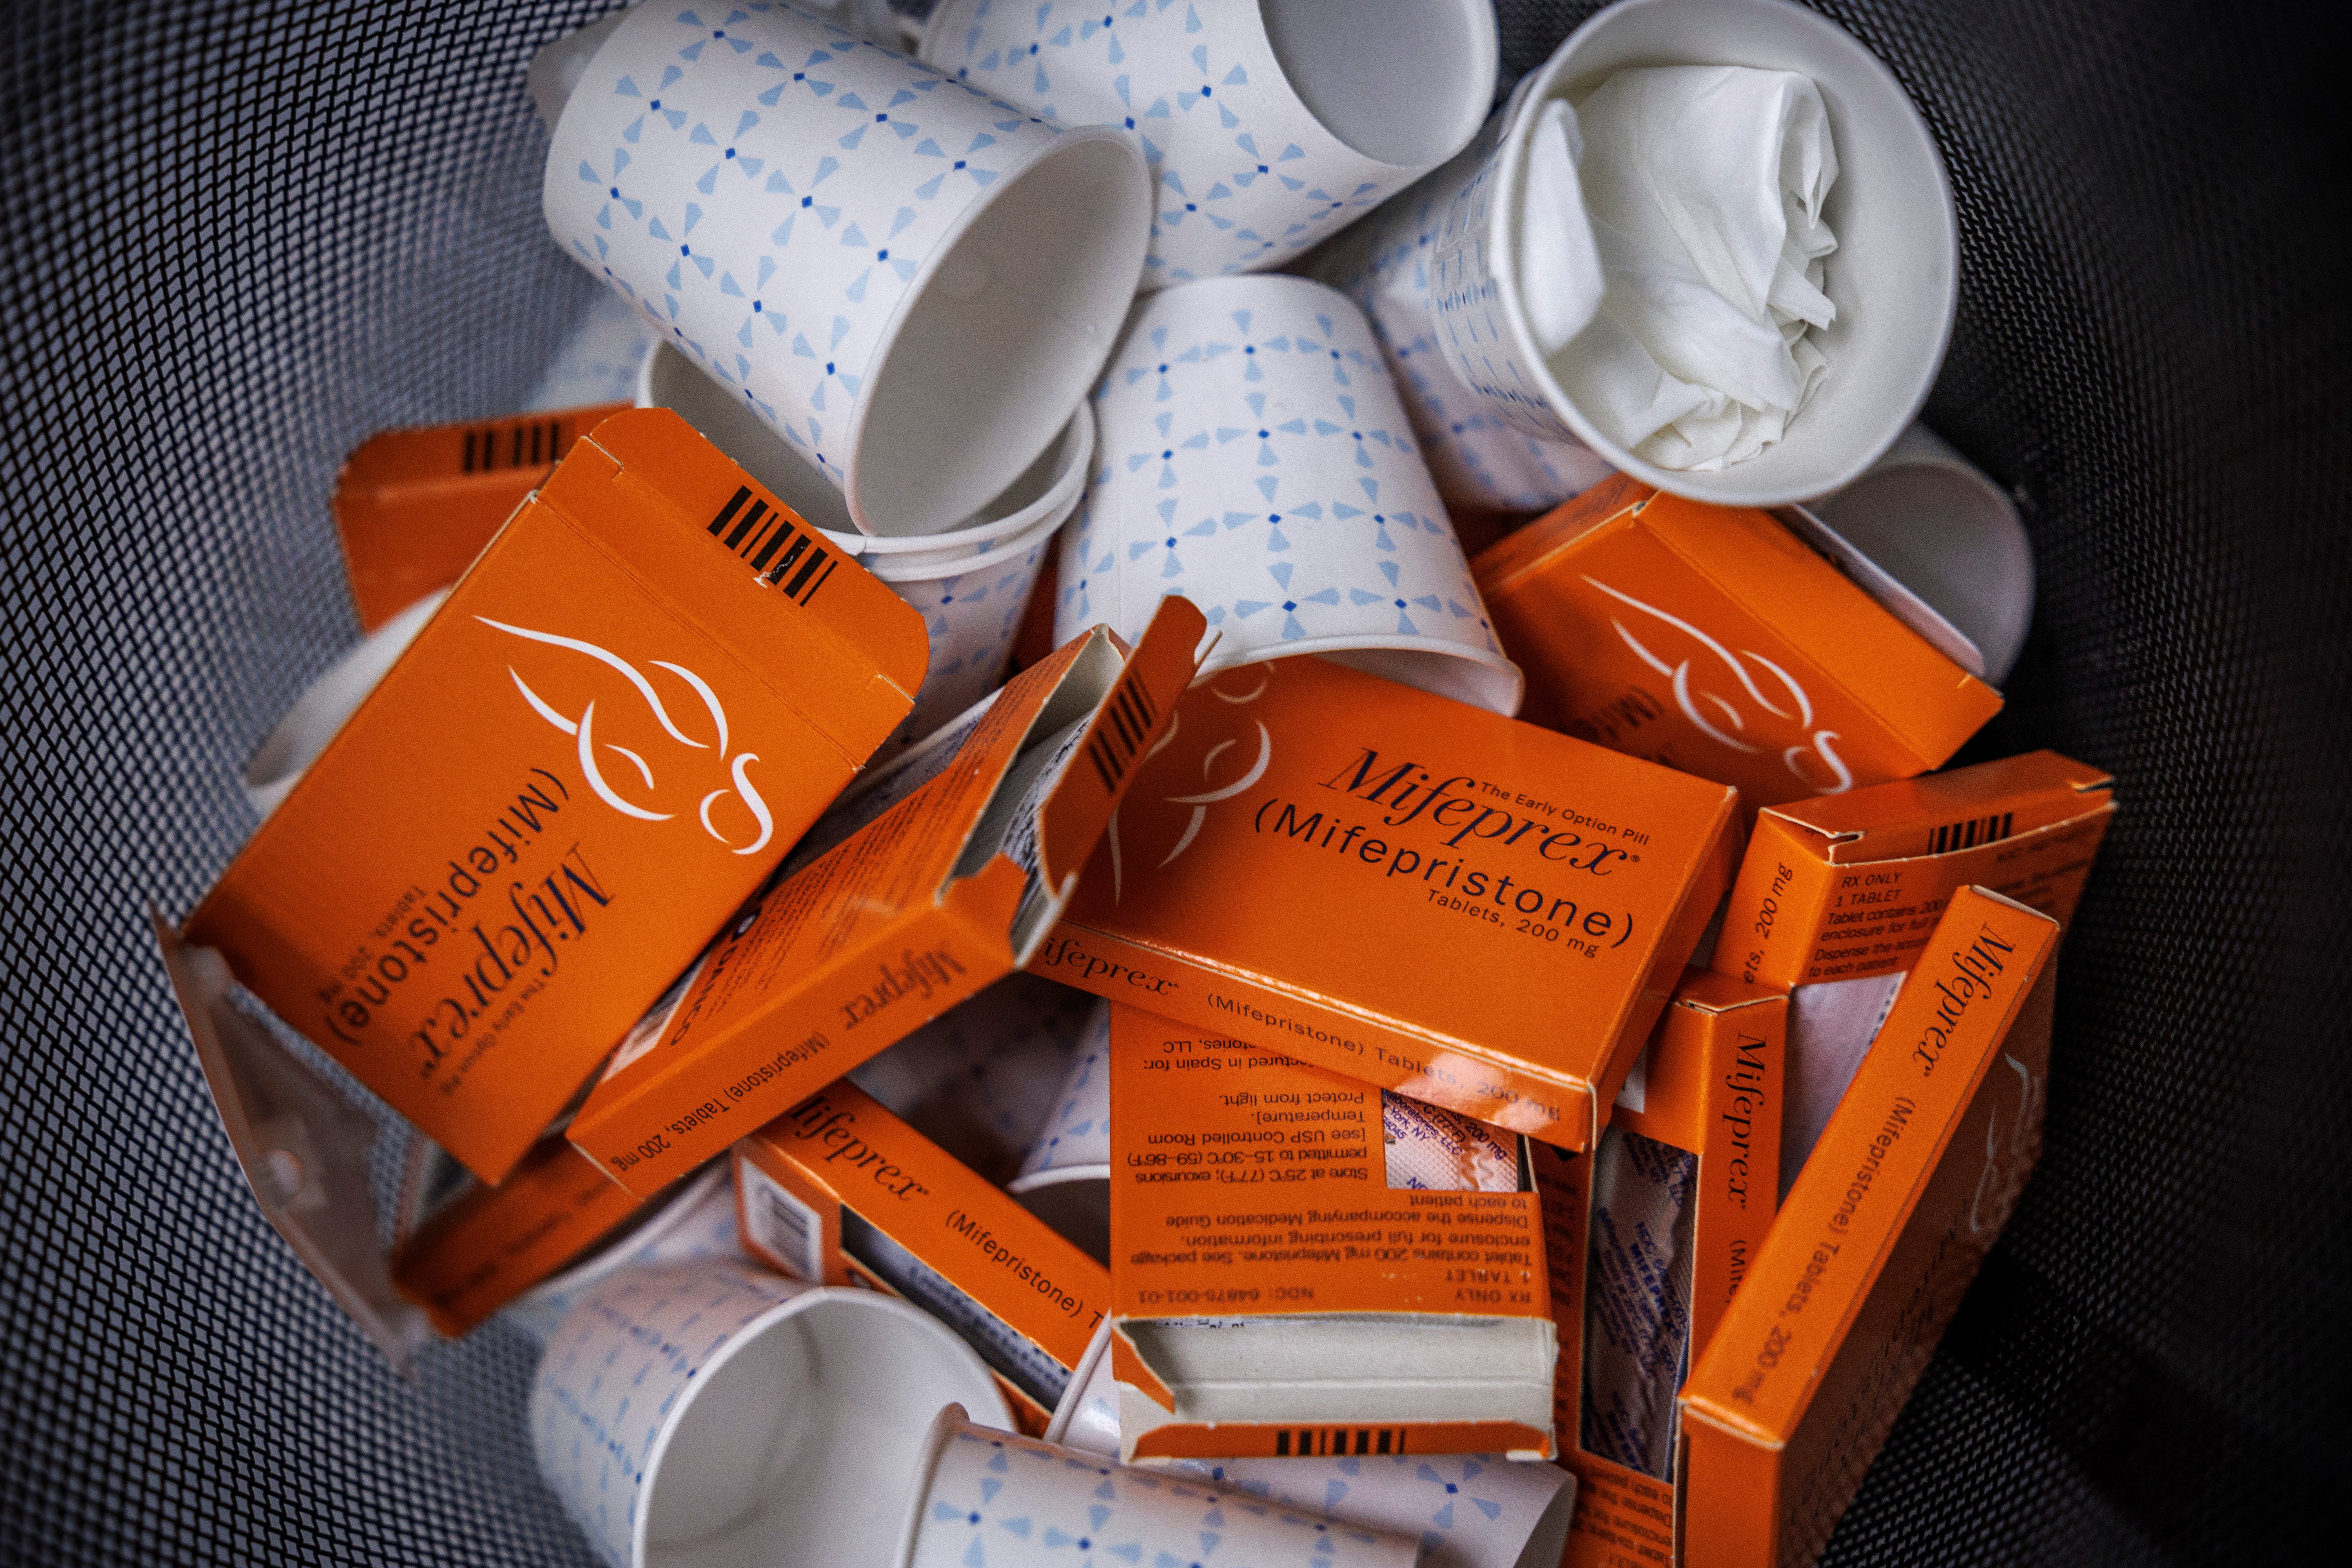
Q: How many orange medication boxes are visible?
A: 11